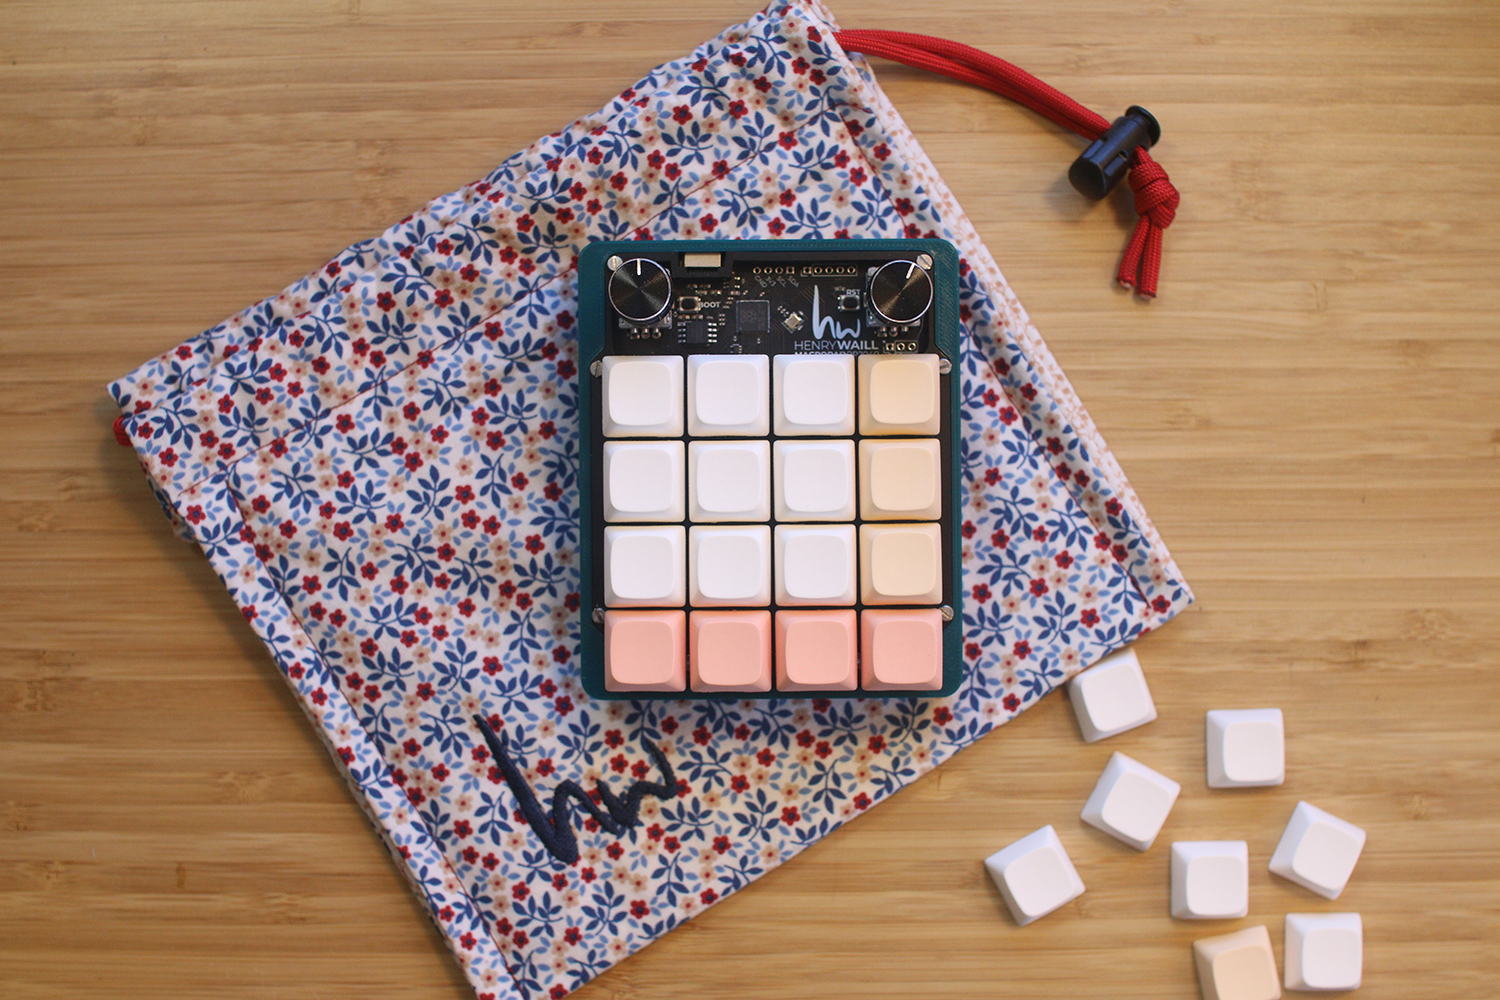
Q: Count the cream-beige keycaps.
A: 4